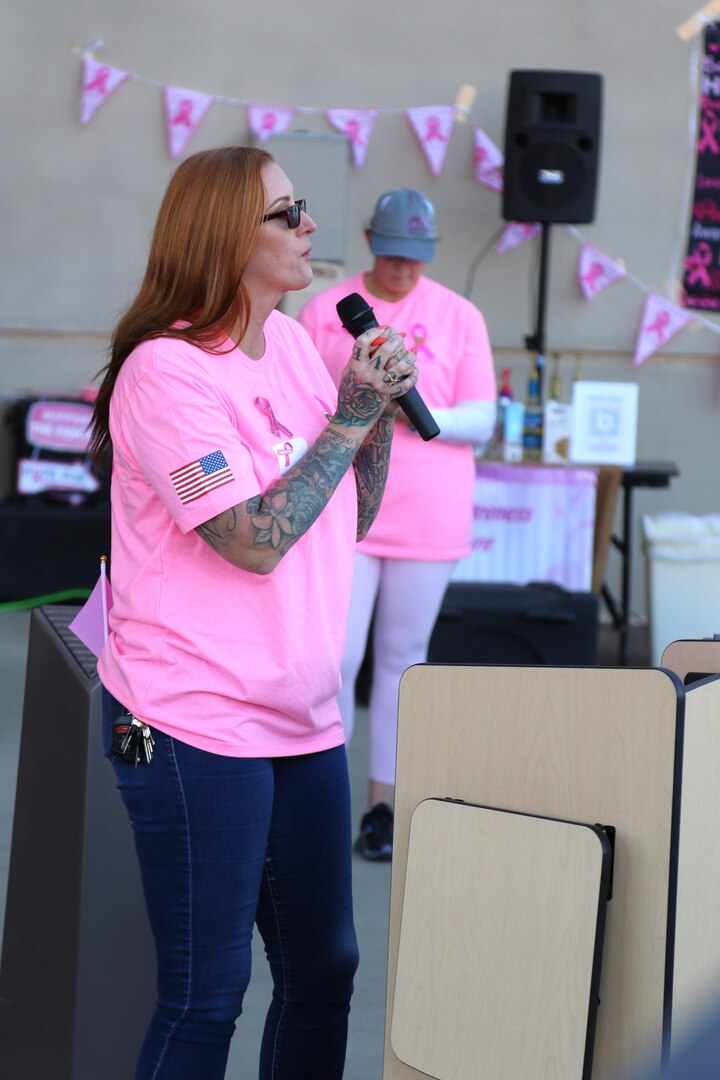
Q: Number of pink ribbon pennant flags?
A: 9